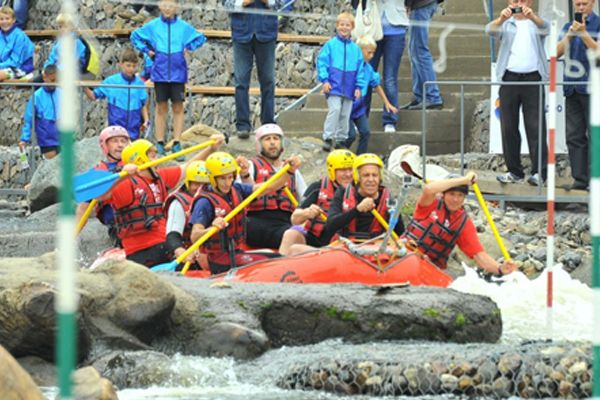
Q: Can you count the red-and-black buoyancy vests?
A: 8